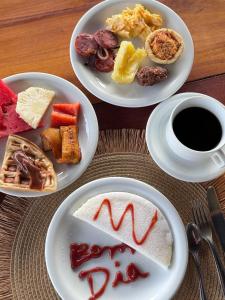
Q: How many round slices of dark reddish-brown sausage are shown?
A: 3